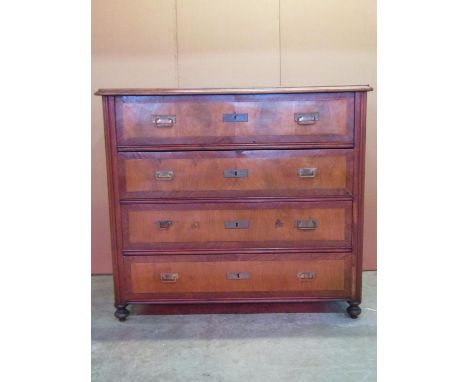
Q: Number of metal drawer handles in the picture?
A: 8